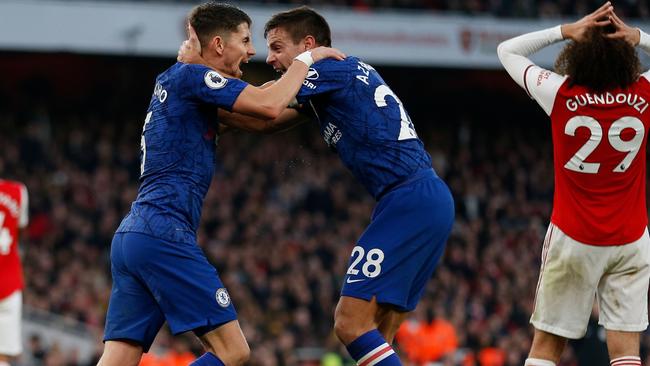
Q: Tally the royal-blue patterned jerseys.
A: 2